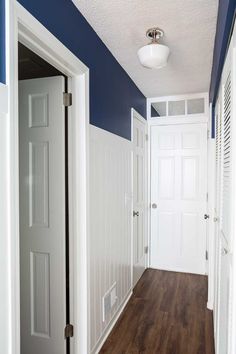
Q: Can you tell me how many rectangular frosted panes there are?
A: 3